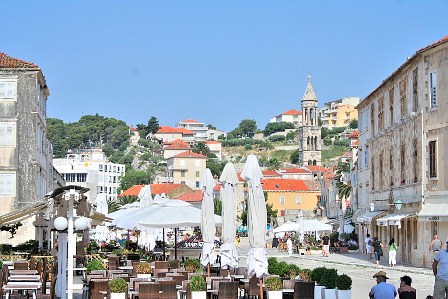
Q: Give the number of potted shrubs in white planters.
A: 7